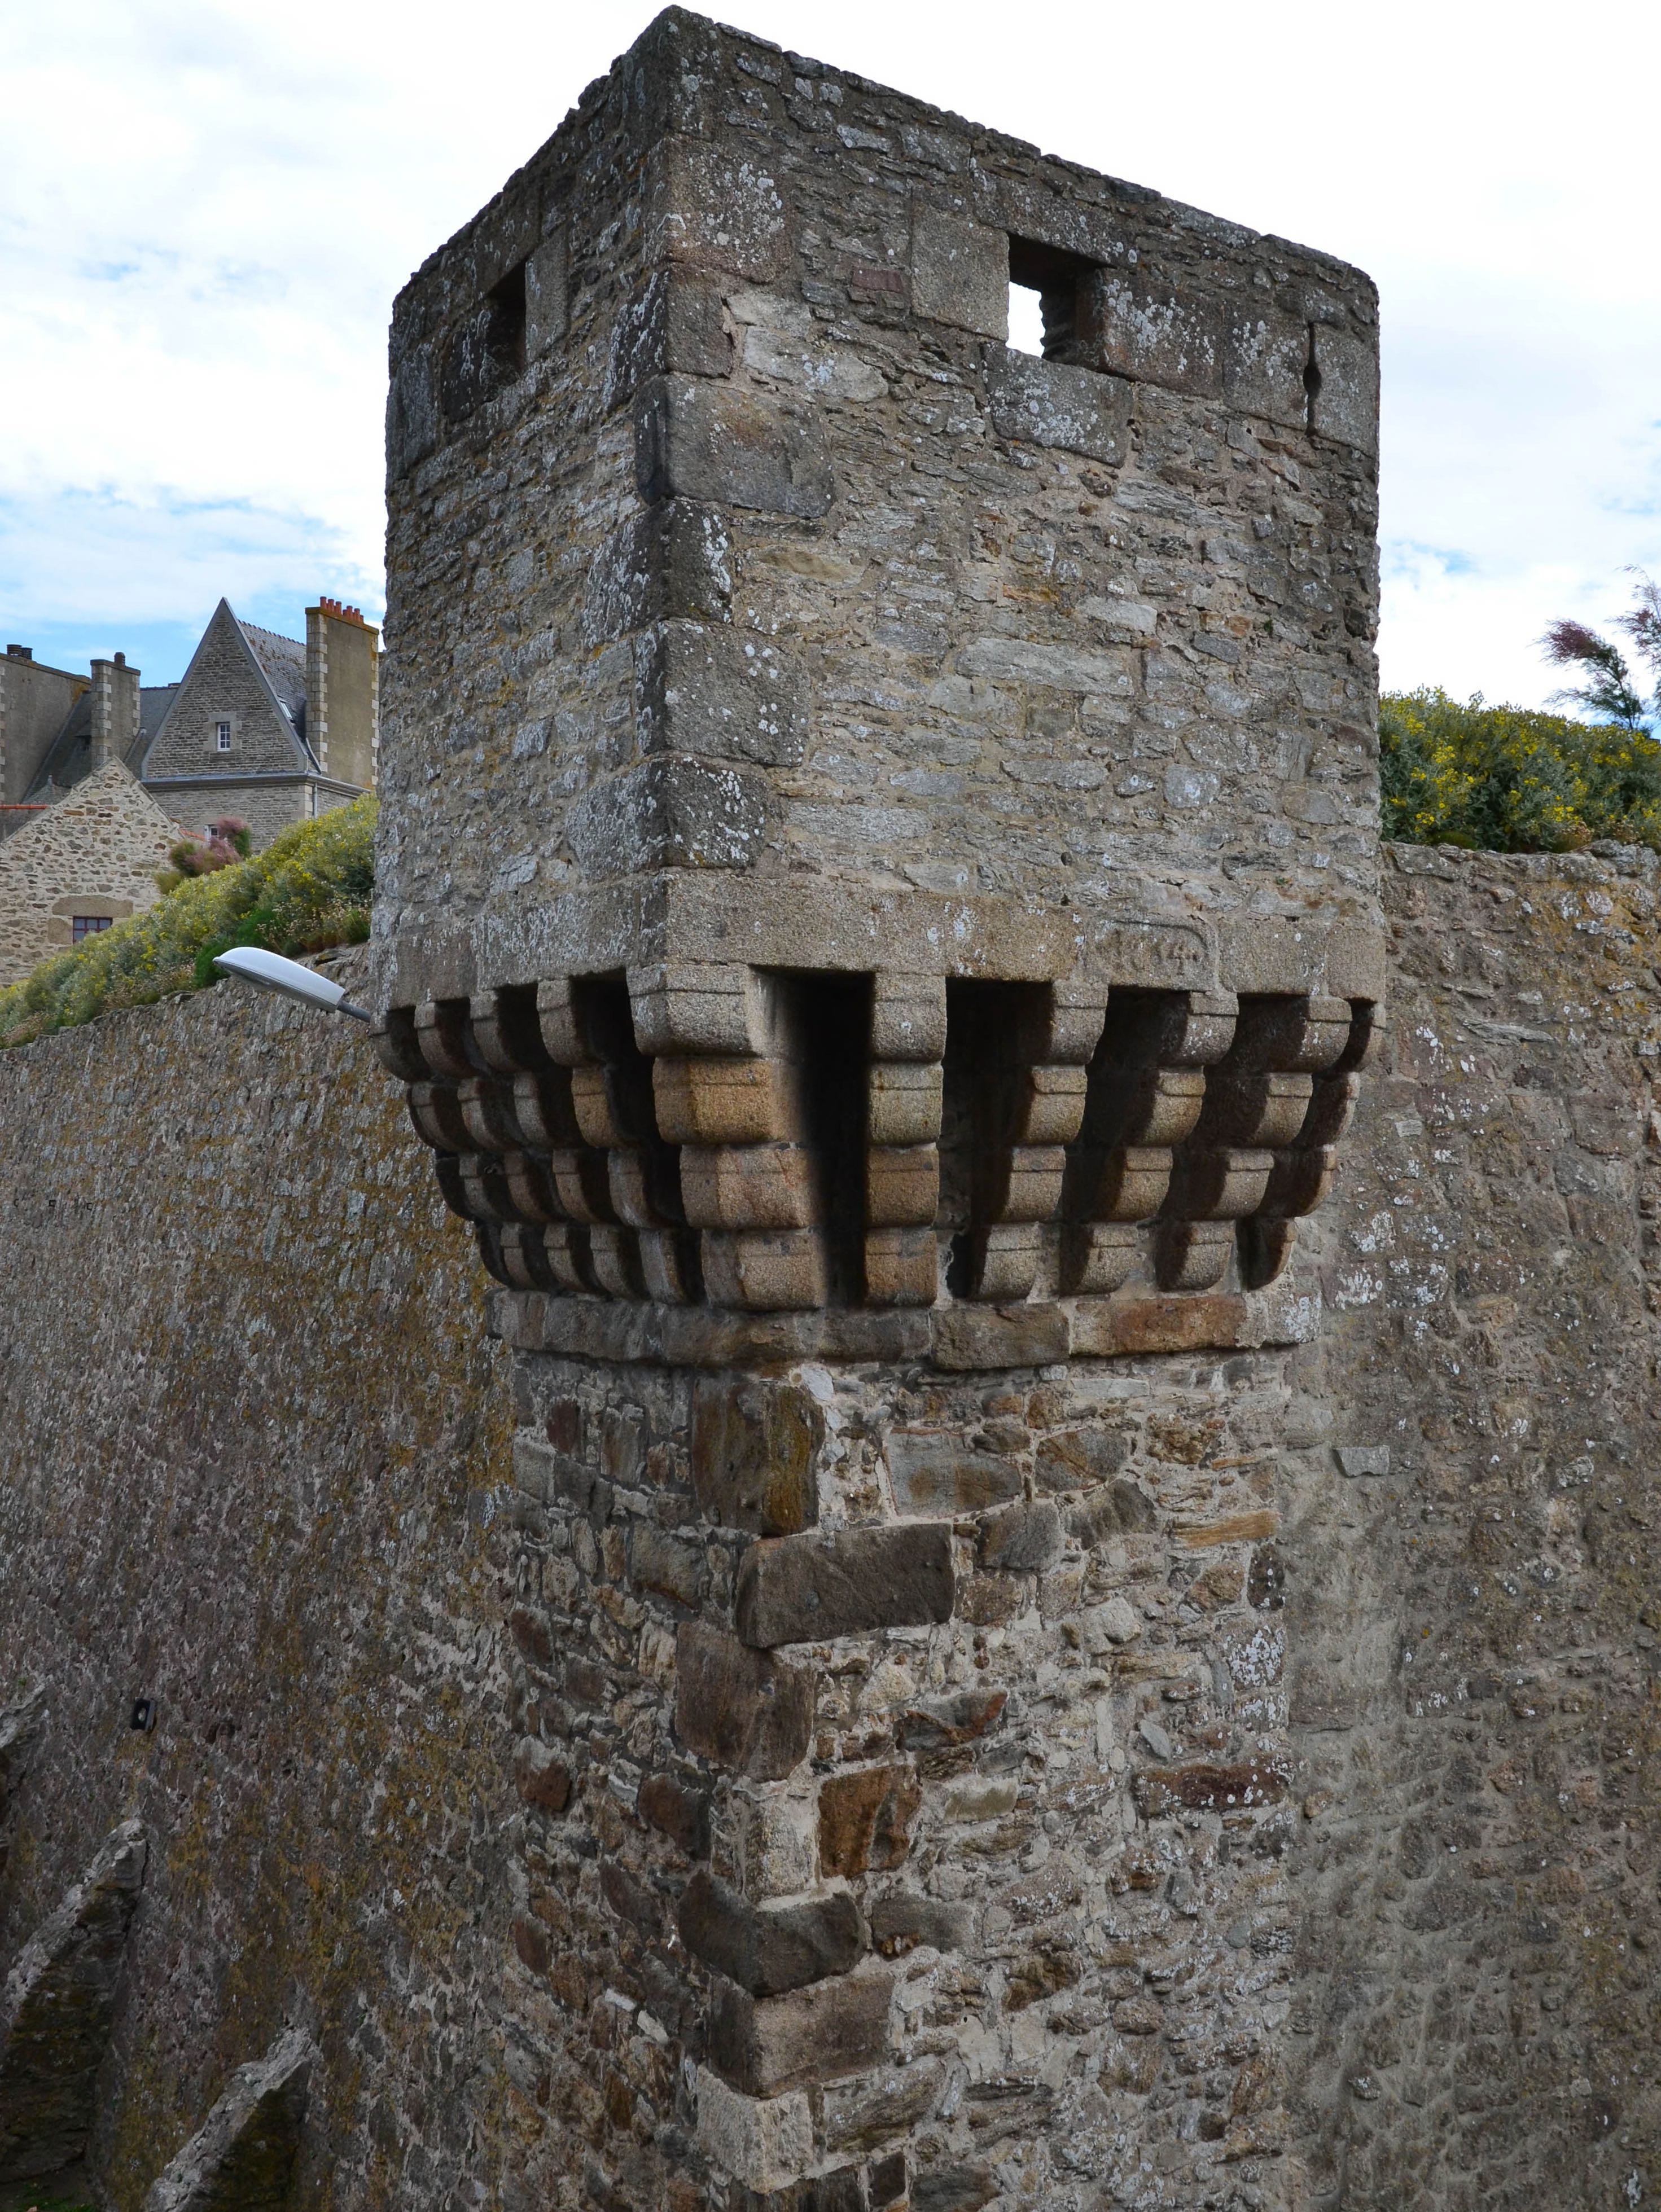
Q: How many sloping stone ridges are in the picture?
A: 3